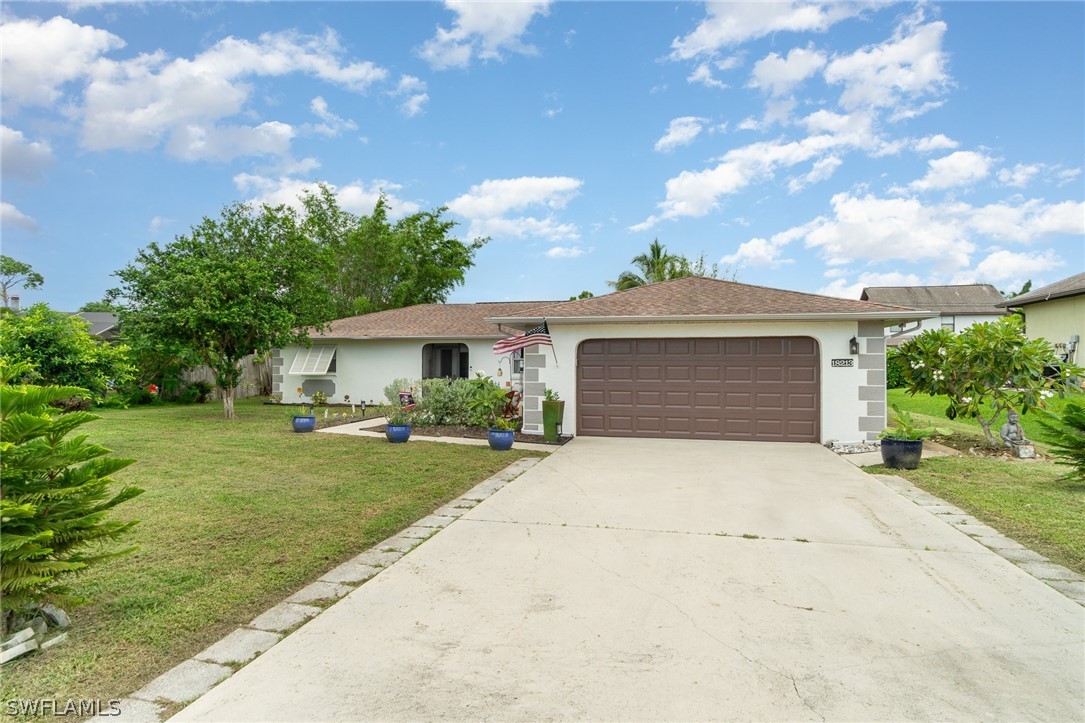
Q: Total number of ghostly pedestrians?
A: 0